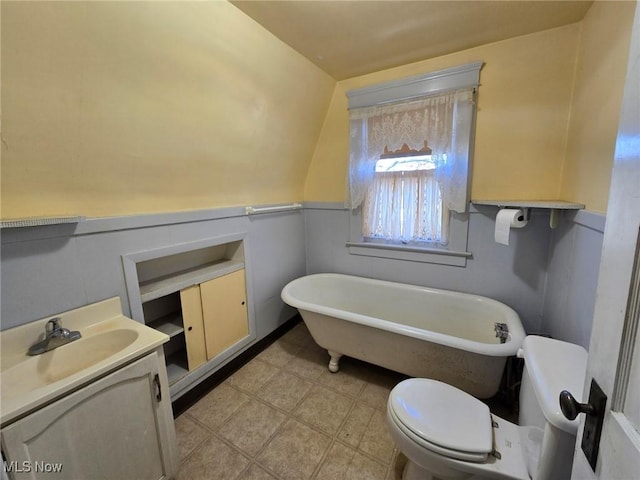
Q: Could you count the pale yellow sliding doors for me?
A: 2